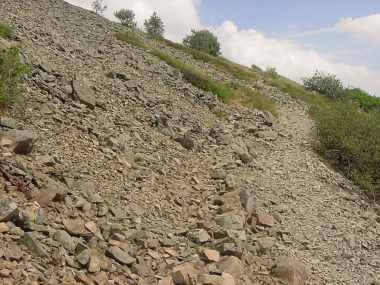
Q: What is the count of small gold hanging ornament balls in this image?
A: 0